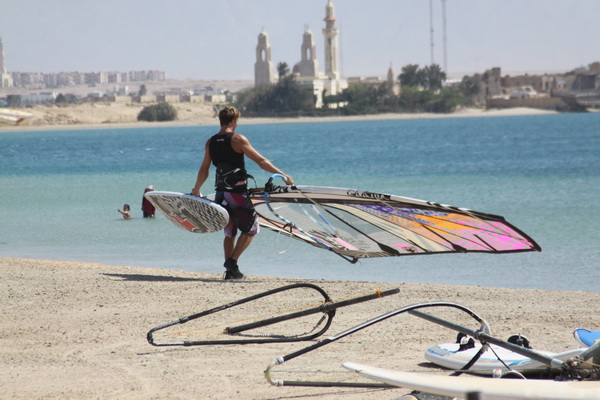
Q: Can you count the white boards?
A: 2